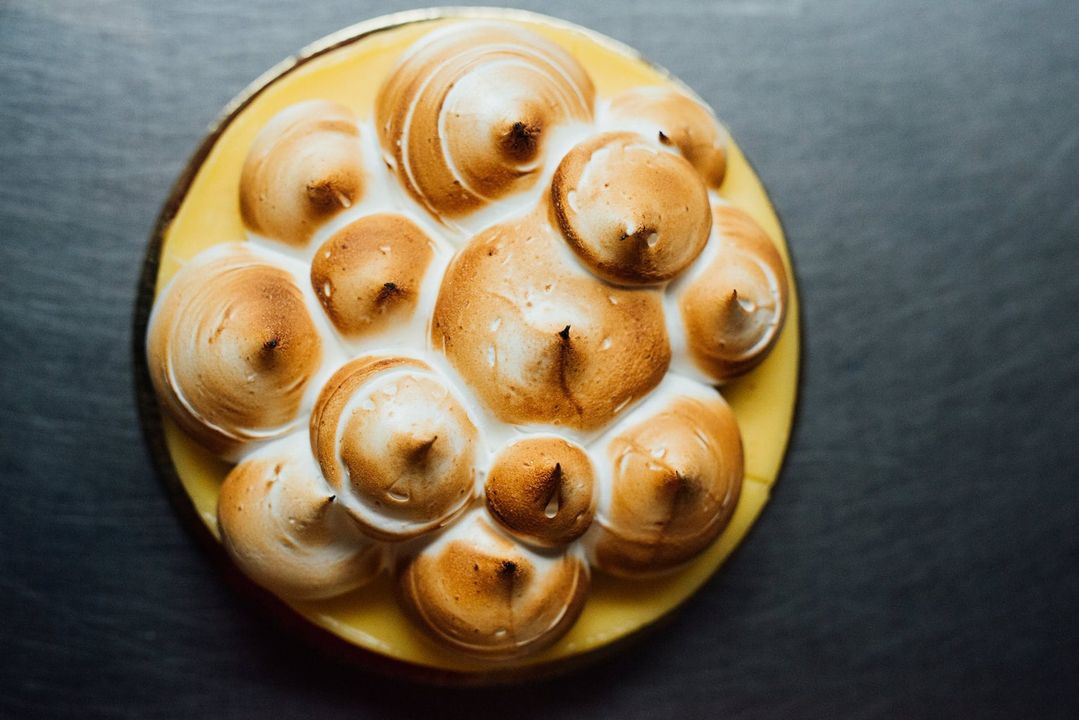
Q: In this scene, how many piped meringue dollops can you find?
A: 13